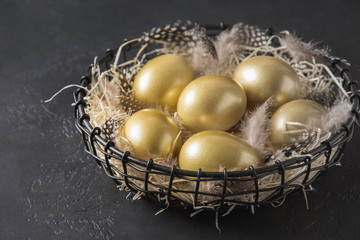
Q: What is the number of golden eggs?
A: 6